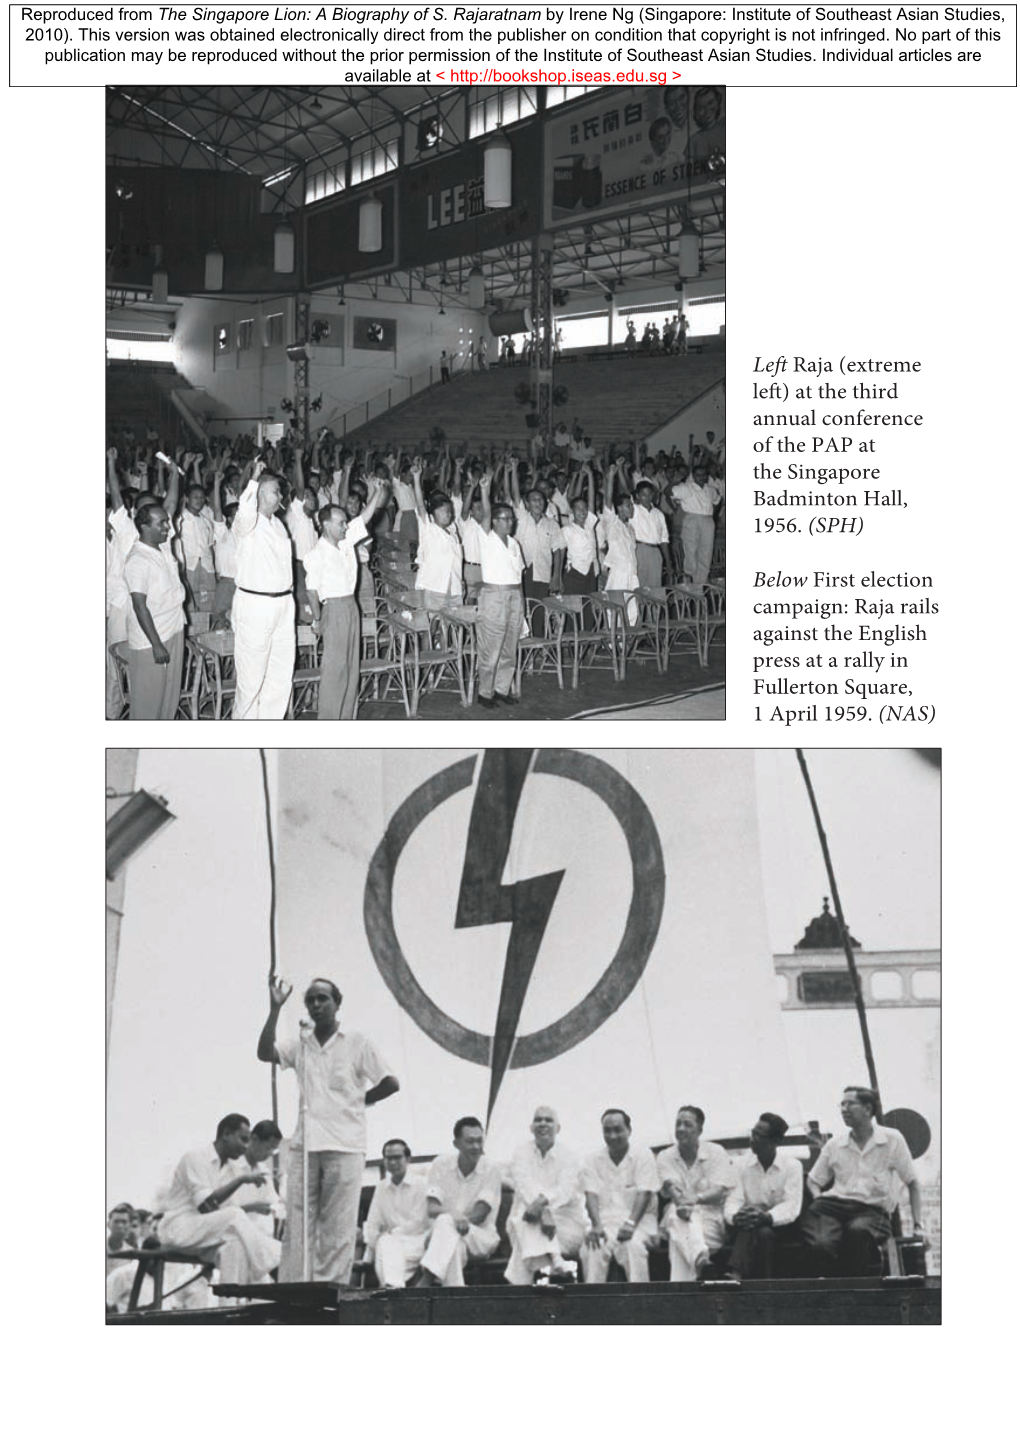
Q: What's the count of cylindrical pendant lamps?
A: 7